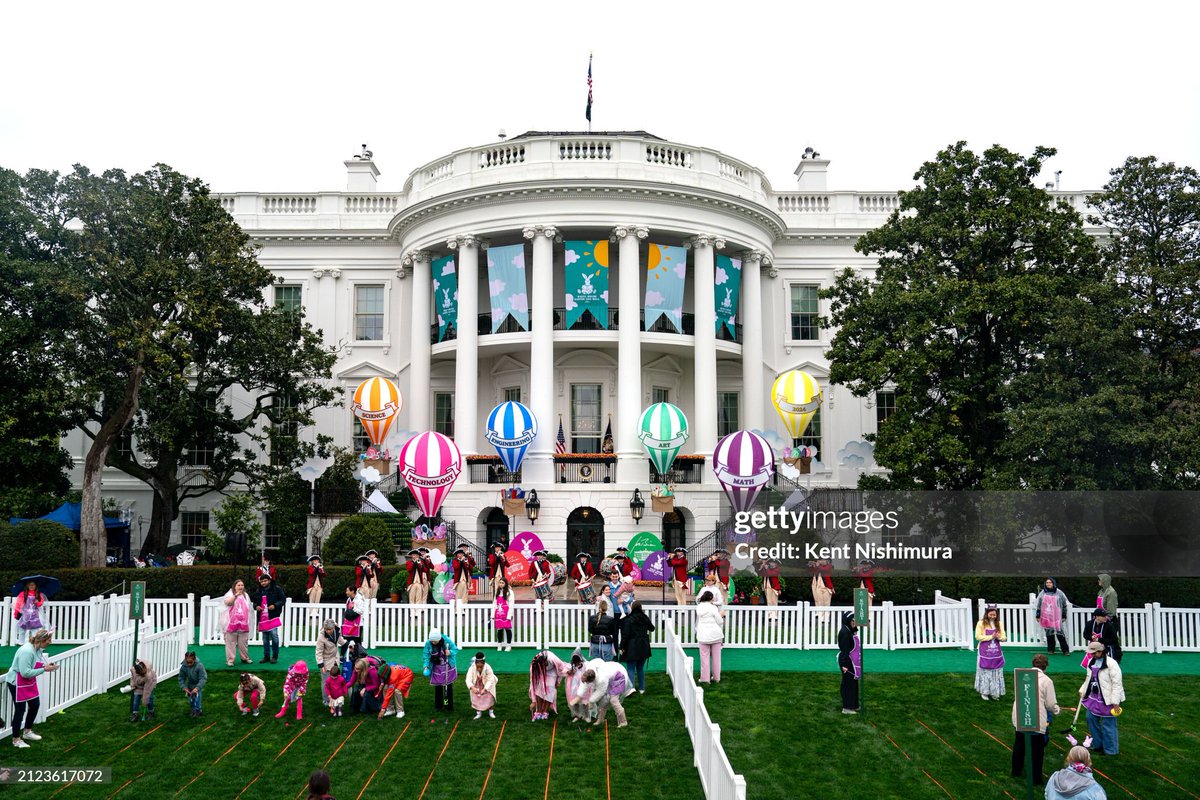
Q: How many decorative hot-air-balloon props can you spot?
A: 6